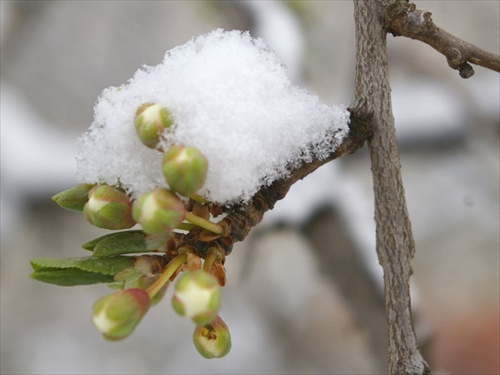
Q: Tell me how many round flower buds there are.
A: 7